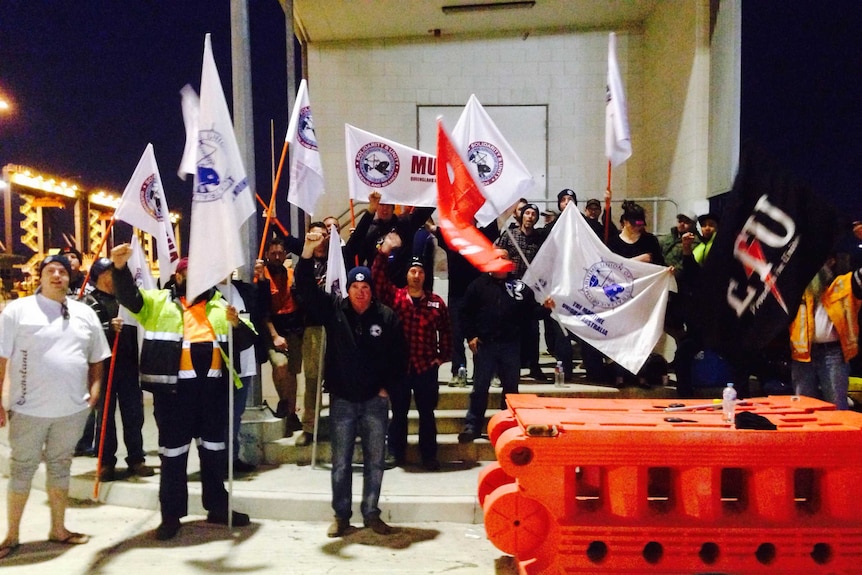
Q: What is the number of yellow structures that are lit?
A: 3